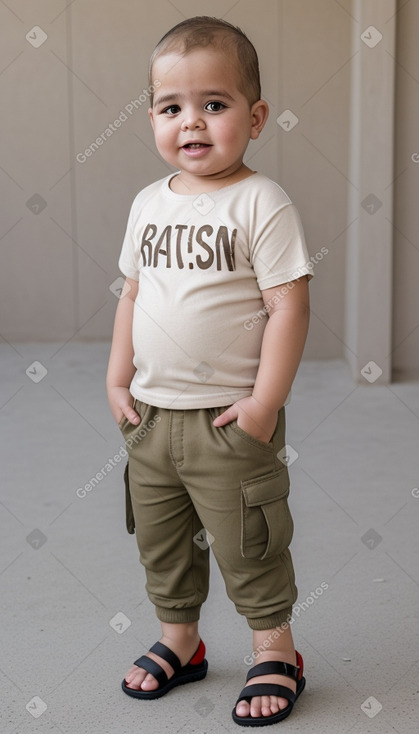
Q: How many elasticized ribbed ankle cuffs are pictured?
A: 2